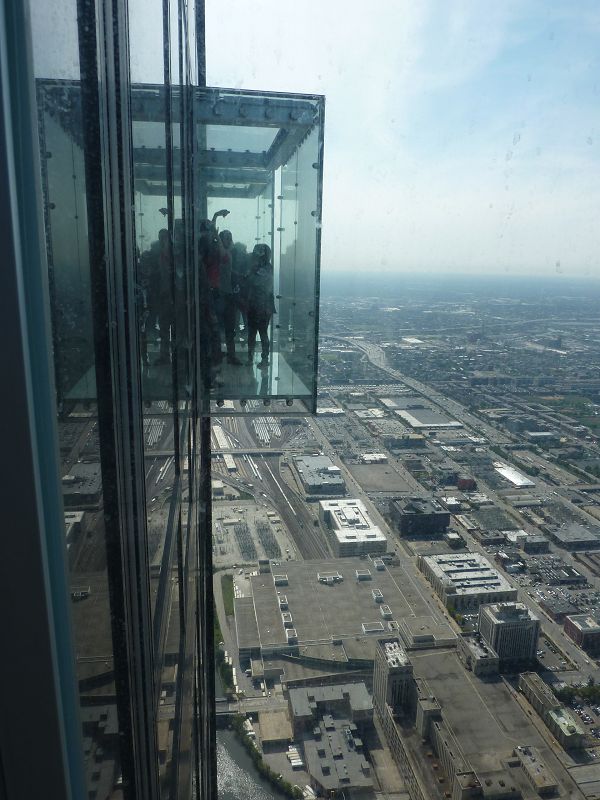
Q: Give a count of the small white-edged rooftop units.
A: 11